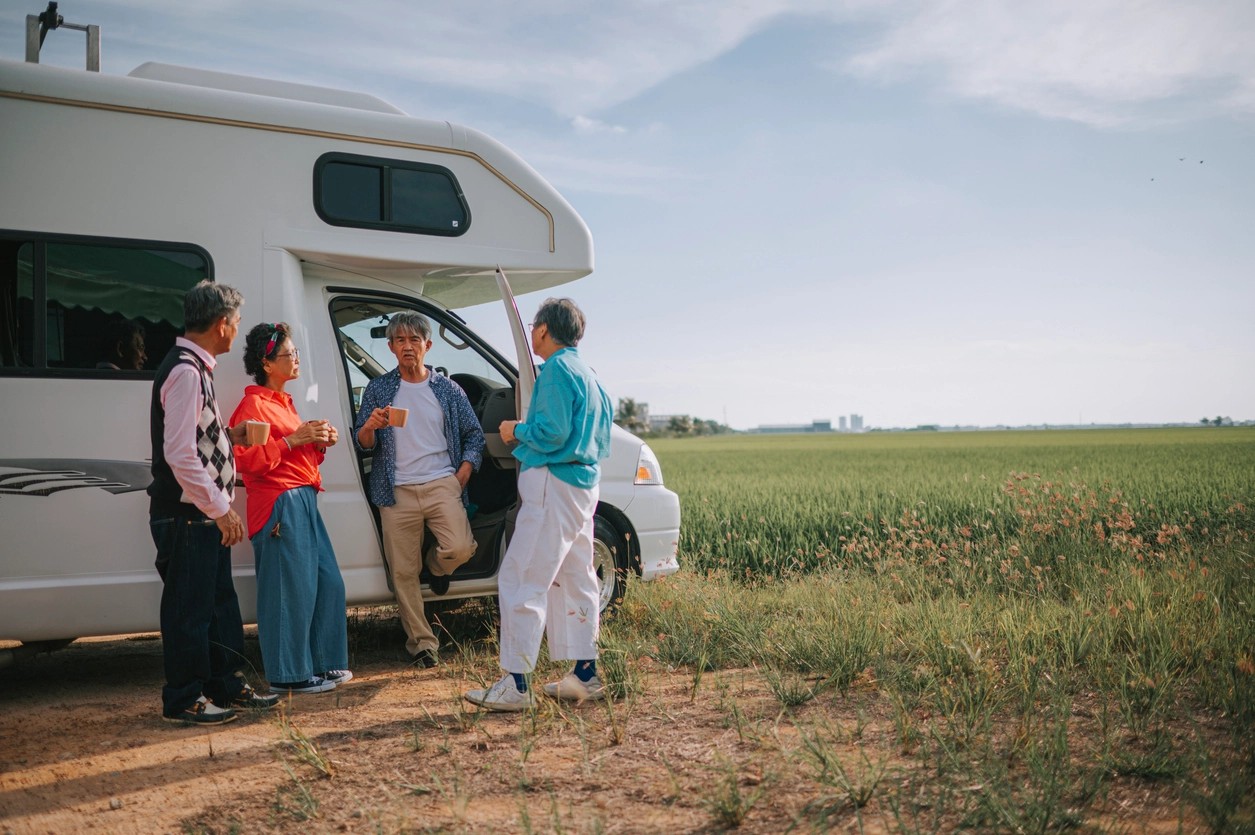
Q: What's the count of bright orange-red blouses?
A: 1